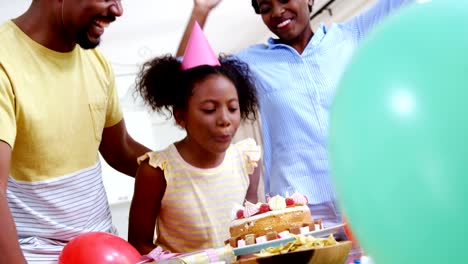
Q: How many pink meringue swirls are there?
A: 2